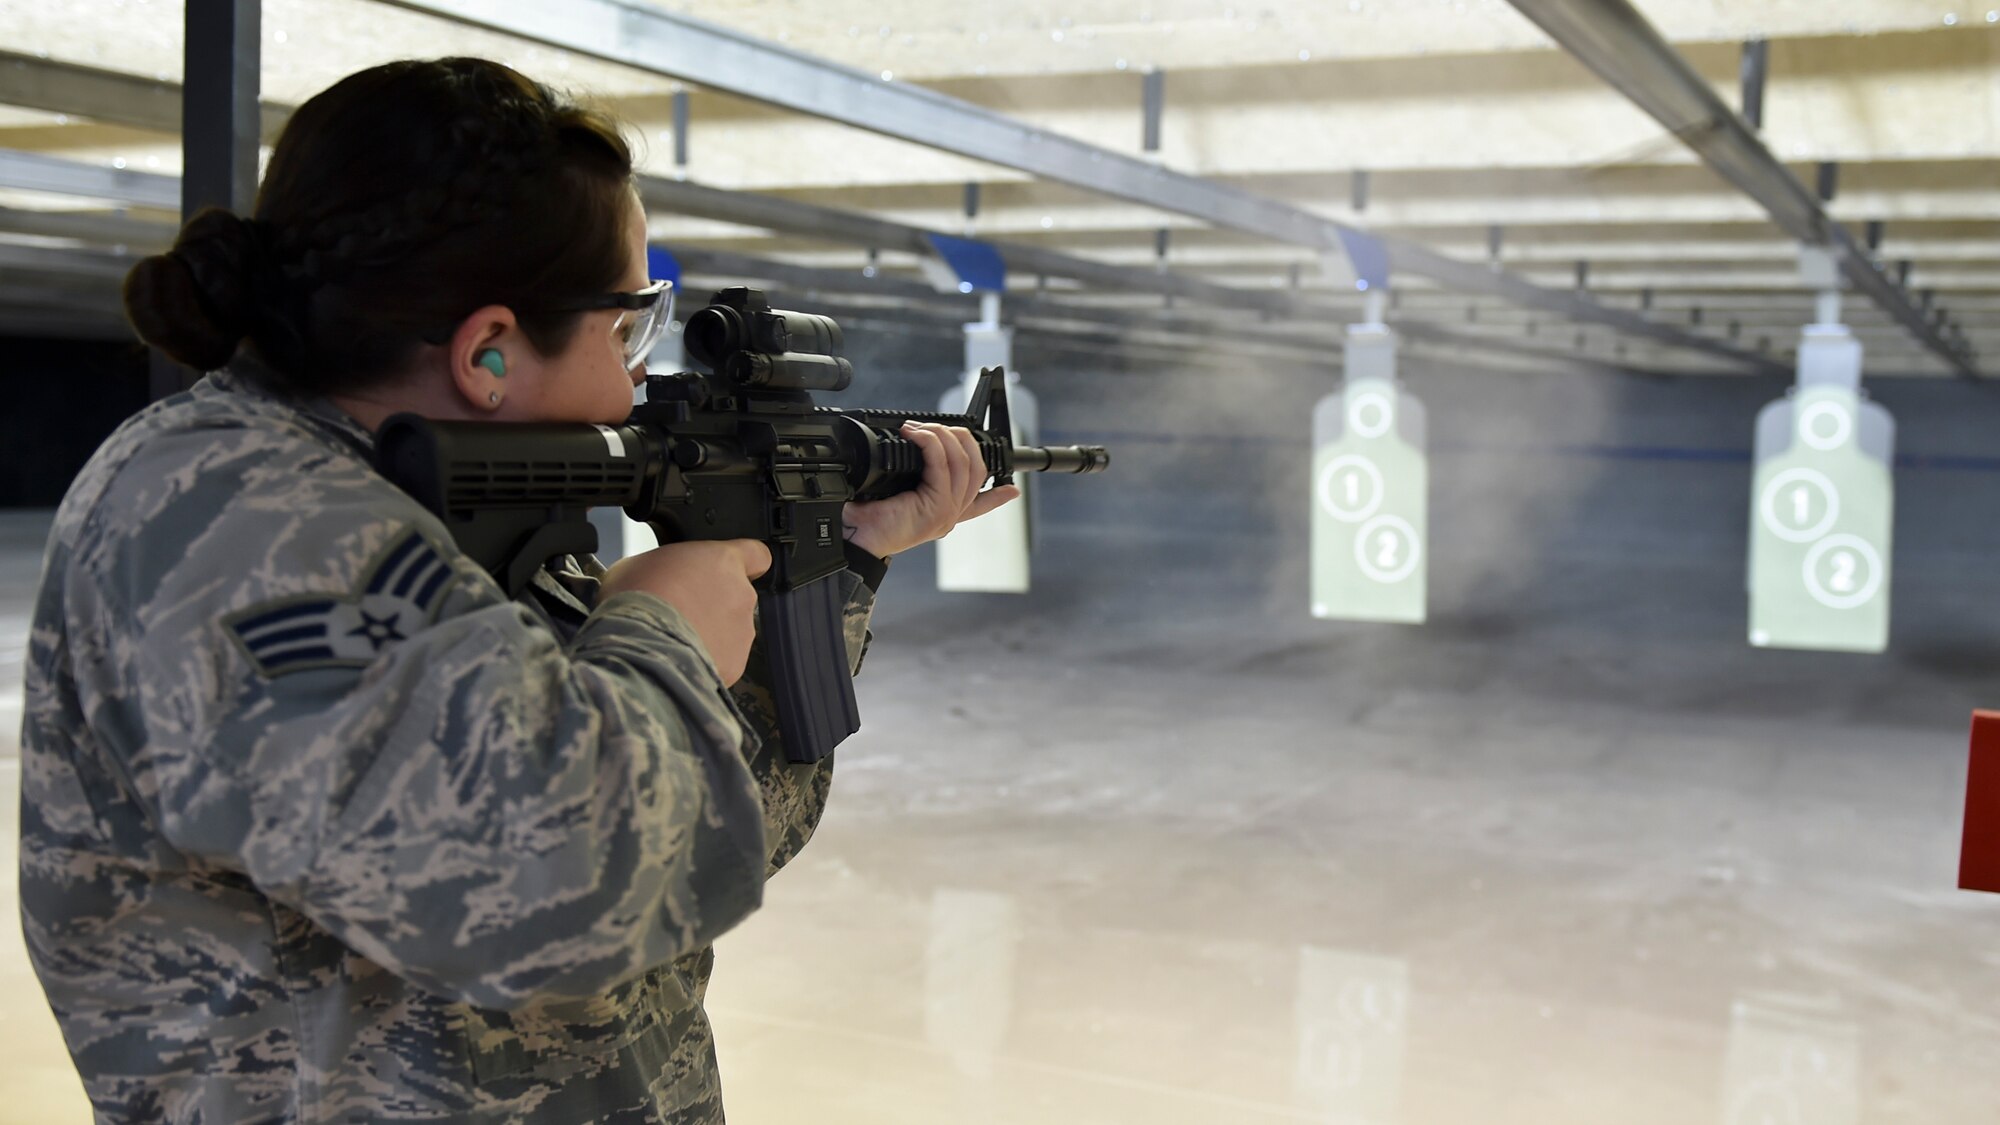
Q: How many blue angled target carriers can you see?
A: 3